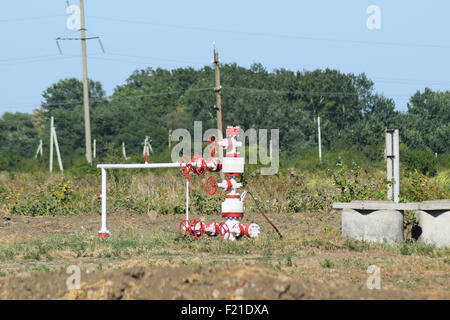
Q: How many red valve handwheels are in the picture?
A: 7